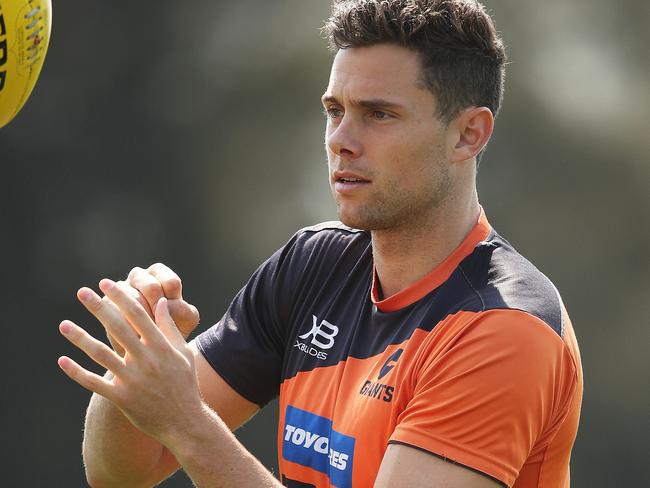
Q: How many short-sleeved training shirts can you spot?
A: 1